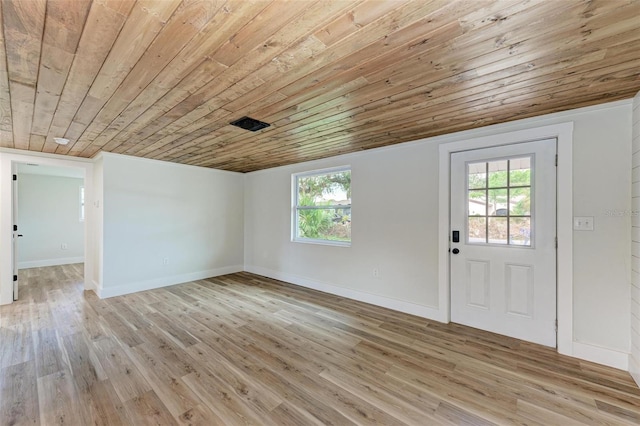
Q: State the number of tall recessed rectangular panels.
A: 2